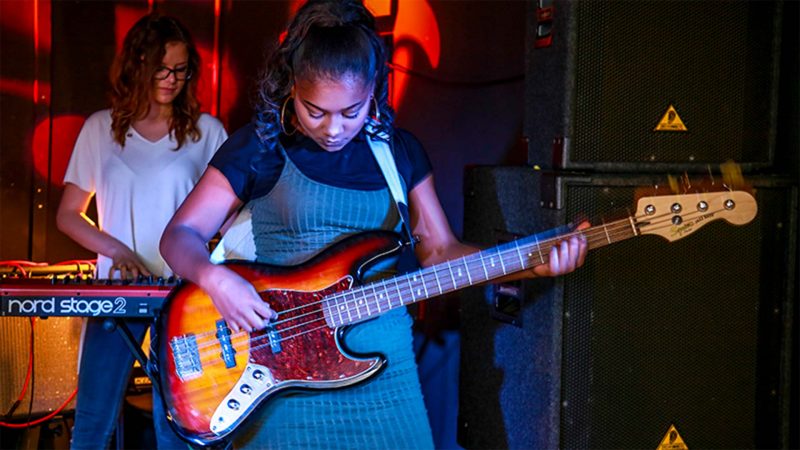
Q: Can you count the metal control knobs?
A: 3